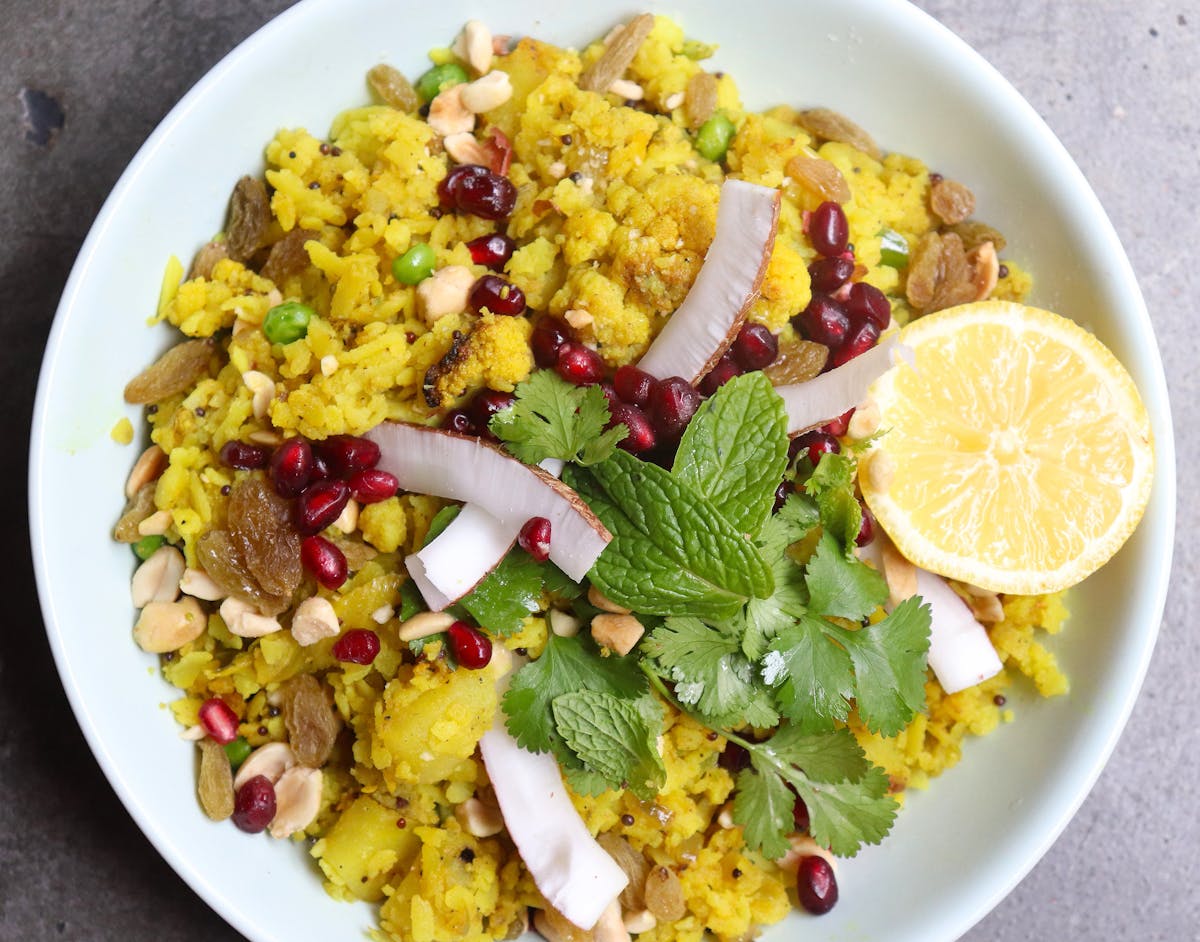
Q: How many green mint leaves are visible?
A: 3